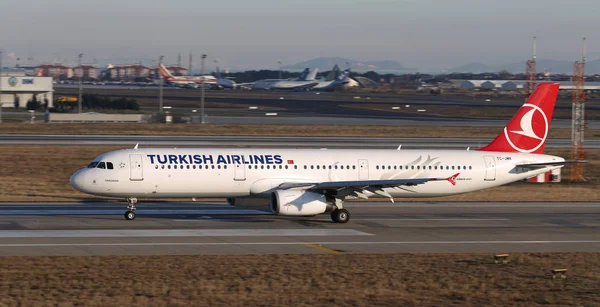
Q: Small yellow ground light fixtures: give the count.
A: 2